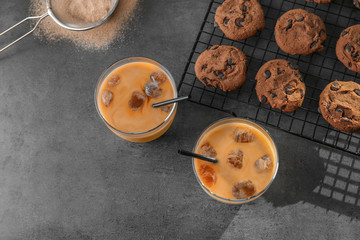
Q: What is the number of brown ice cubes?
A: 12